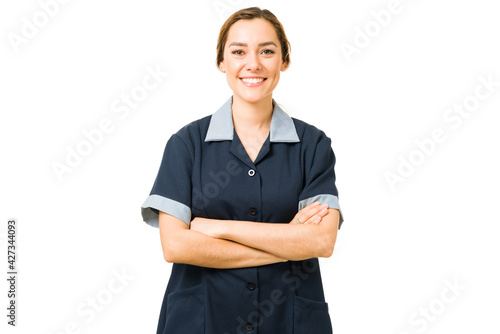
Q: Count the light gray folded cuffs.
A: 2